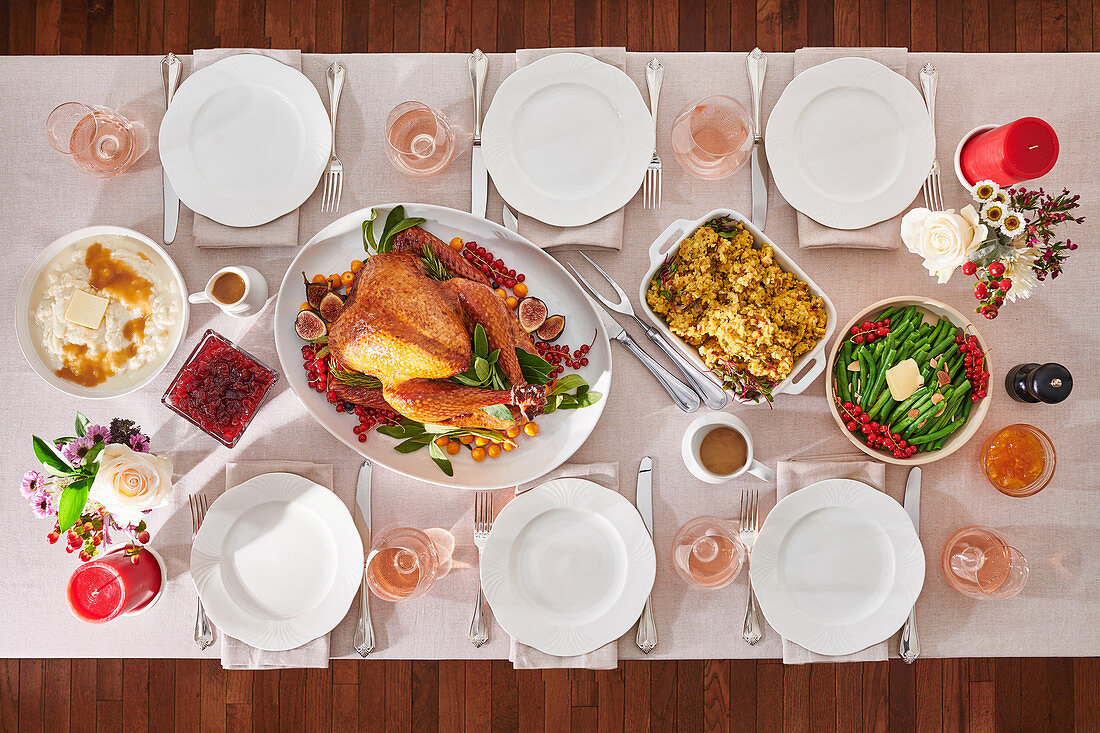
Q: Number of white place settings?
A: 6